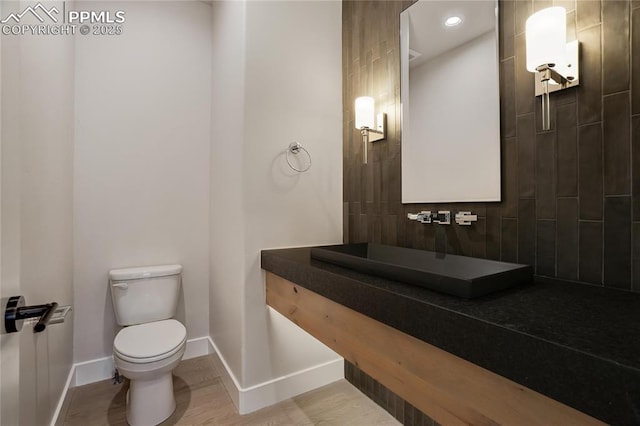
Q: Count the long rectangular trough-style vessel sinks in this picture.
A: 1